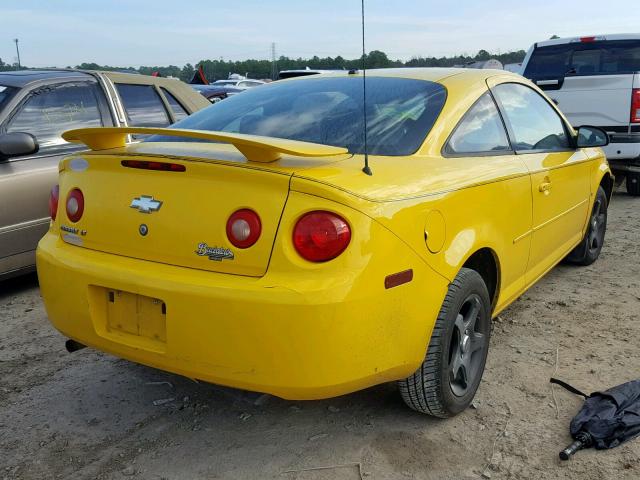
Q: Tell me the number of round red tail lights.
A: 4